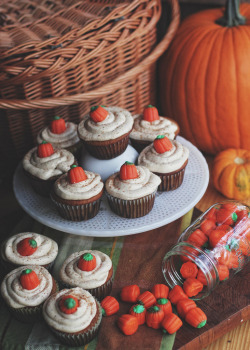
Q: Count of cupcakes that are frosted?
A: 11